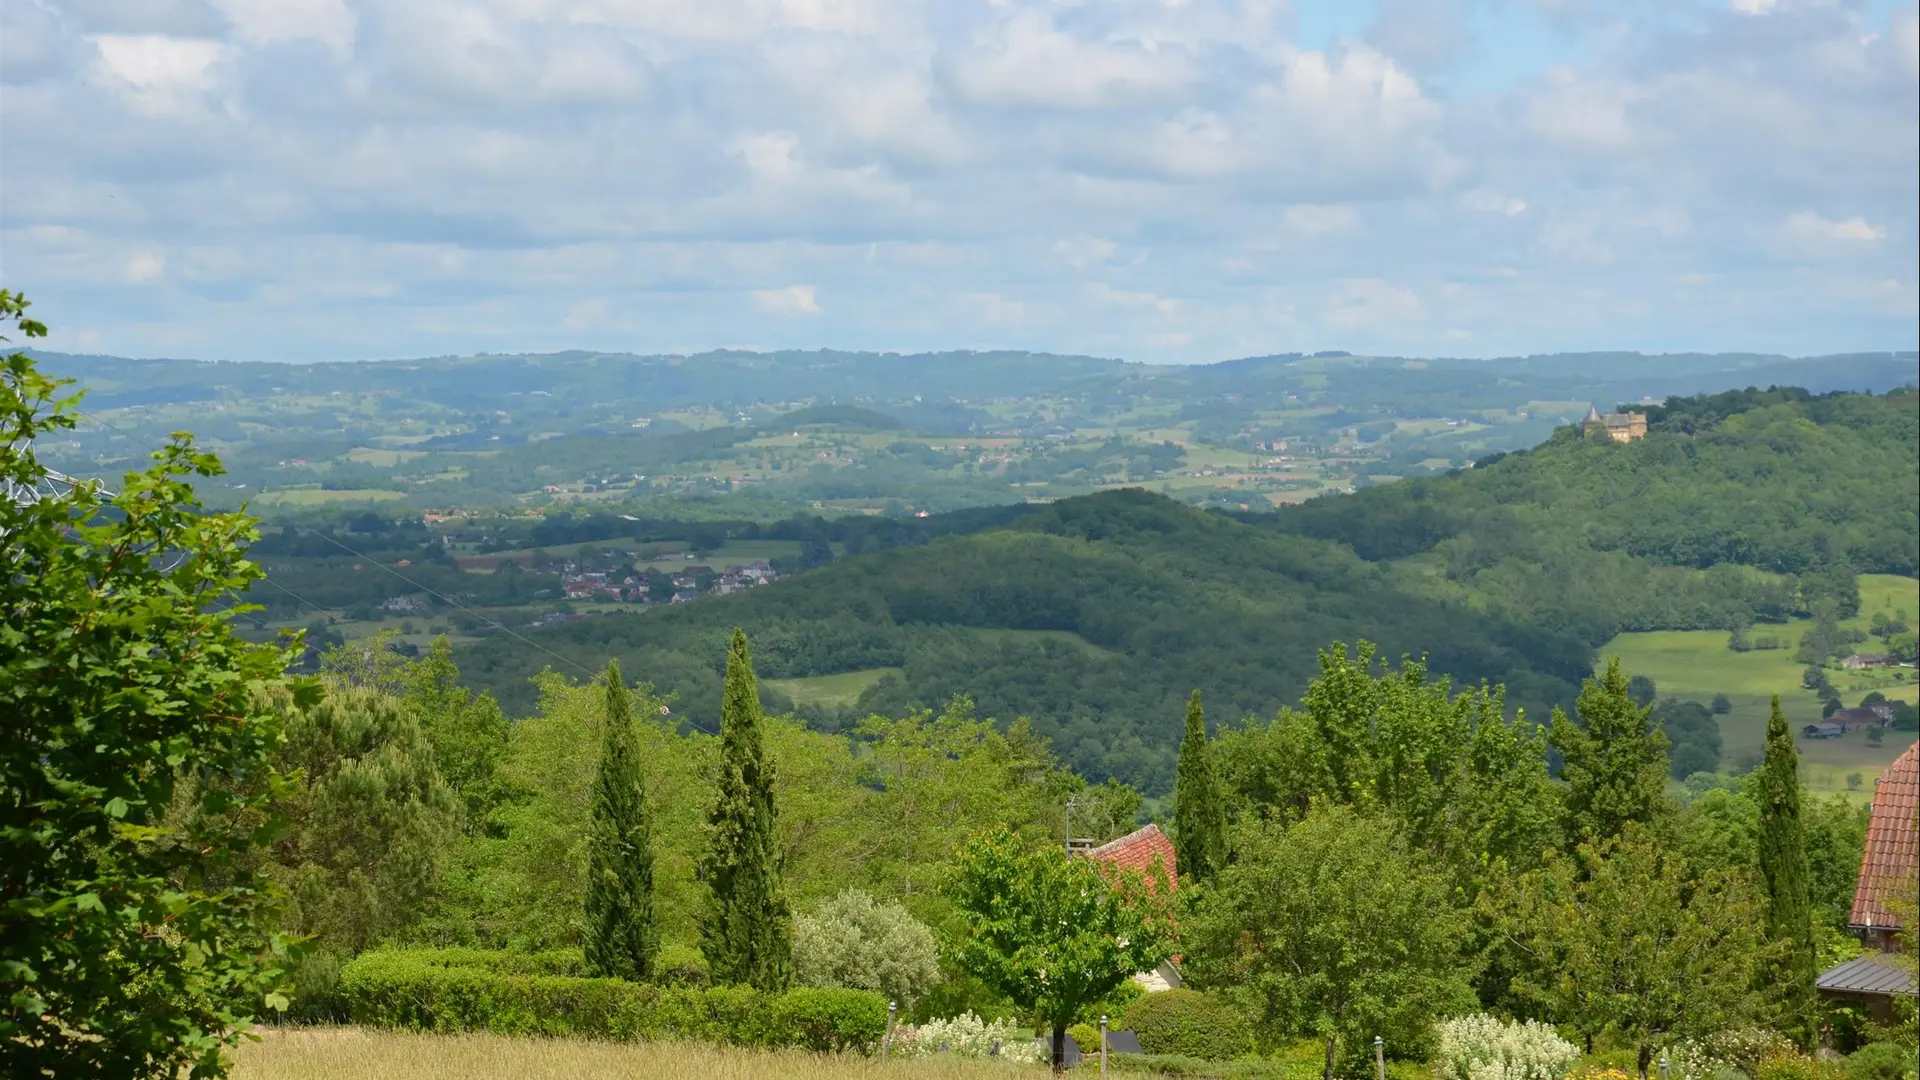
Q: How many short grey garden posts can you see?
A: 4